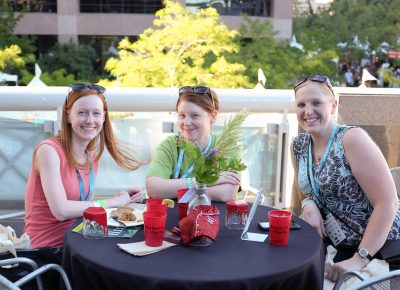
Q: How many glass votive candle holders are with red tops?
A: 2